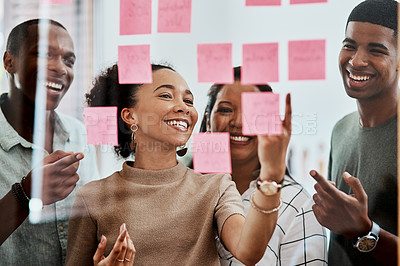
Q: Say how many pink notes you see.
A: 12